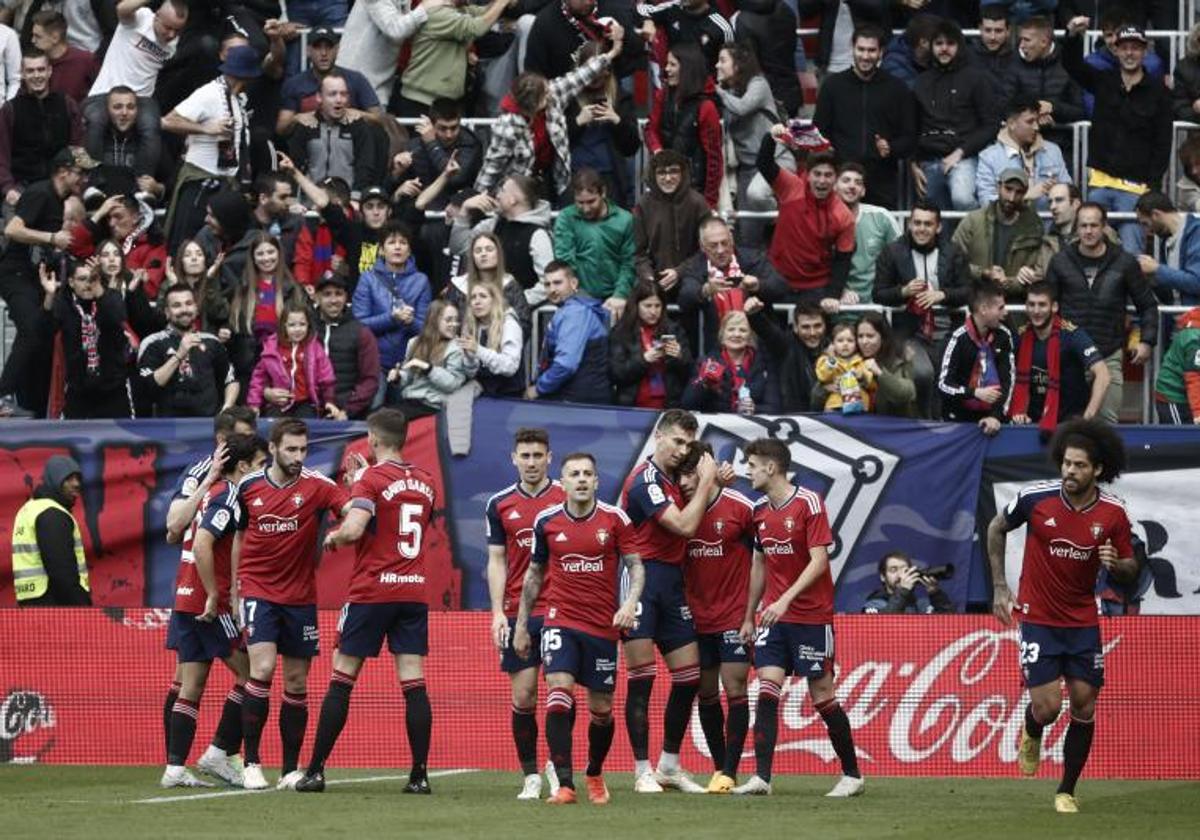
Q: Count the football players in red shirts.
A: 10